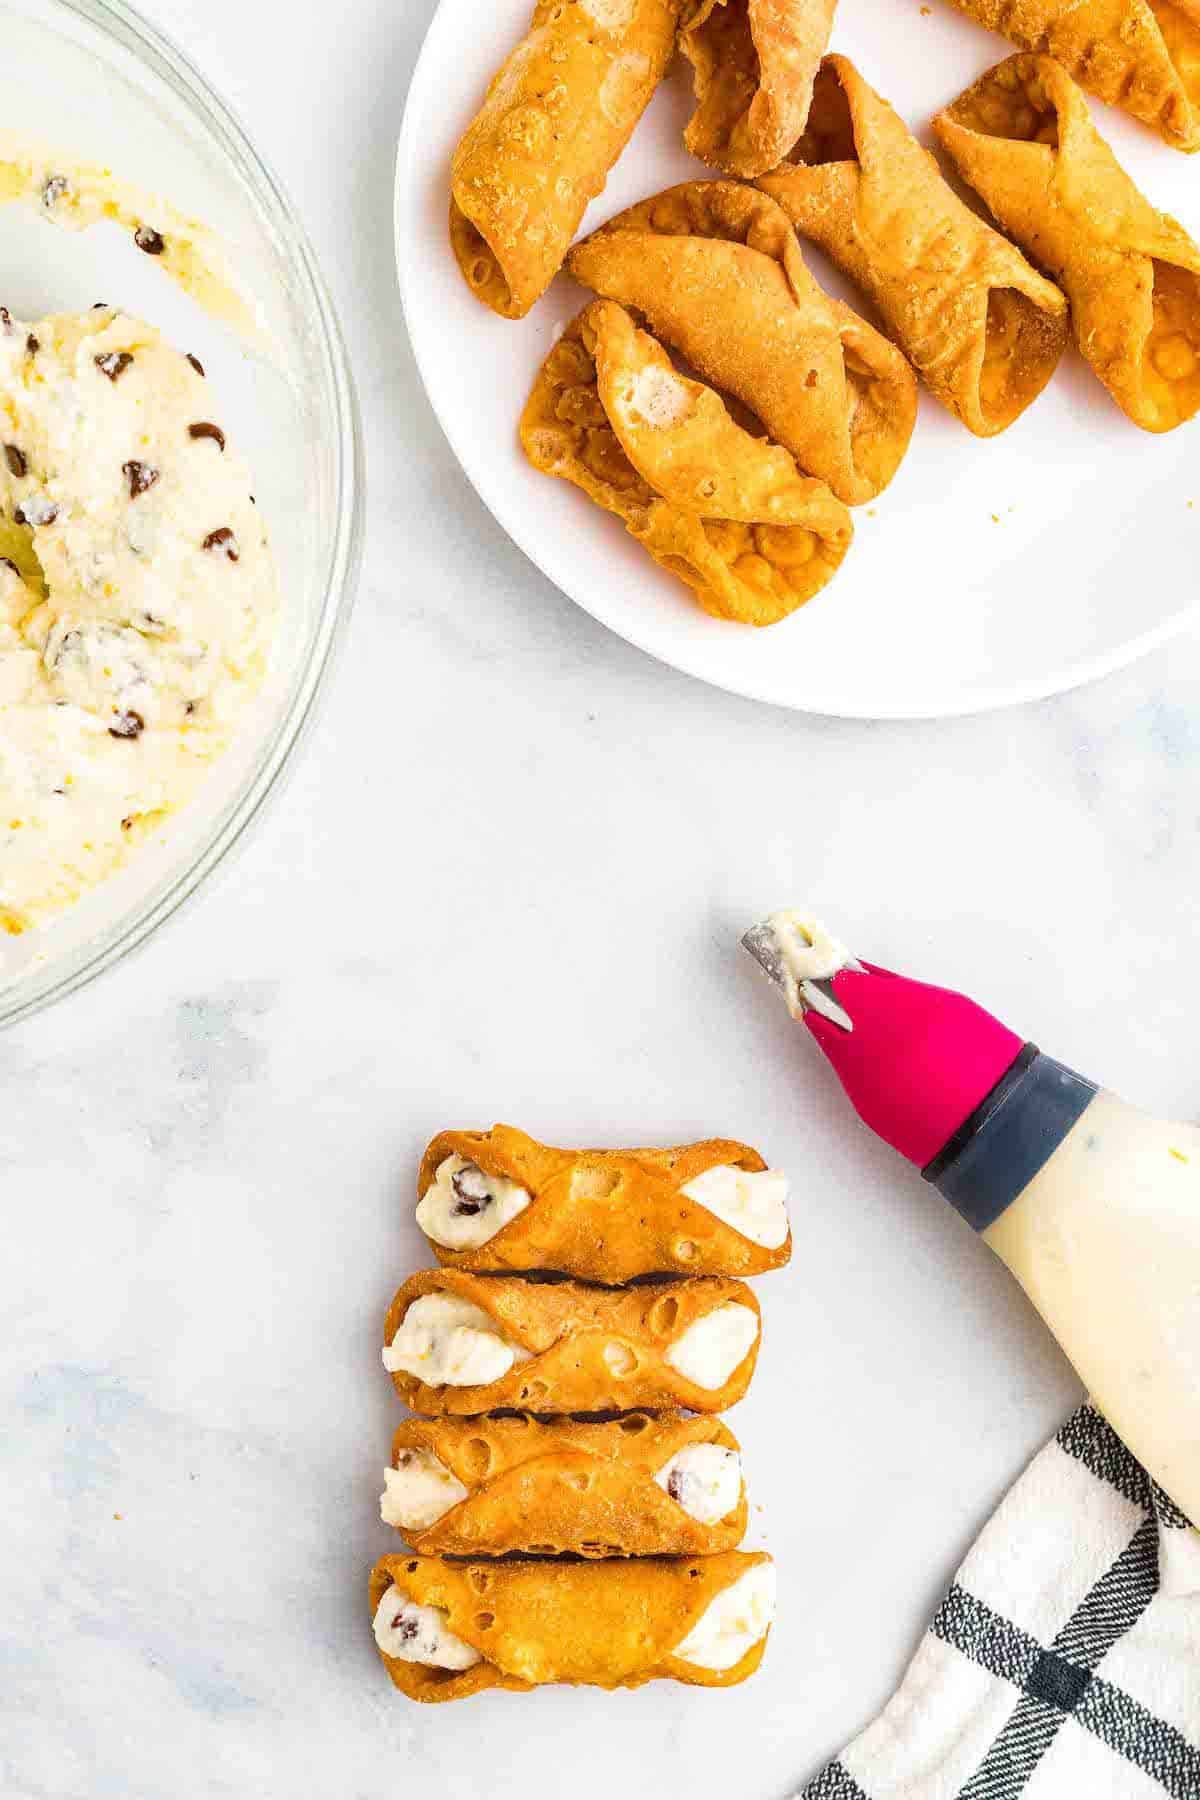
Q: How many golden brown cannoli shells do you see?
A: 11